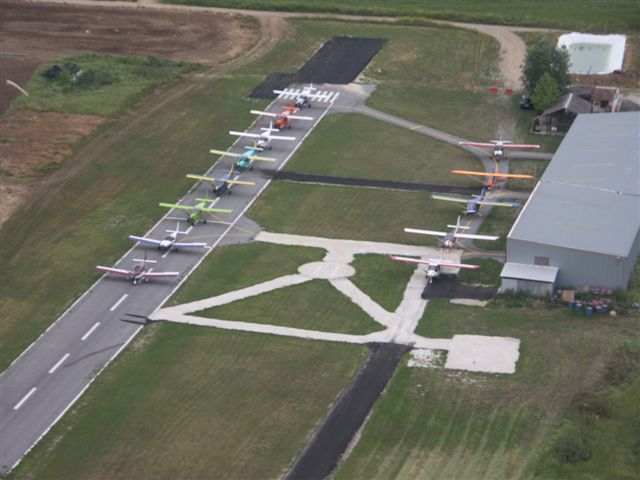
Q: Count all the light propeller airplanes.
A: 13